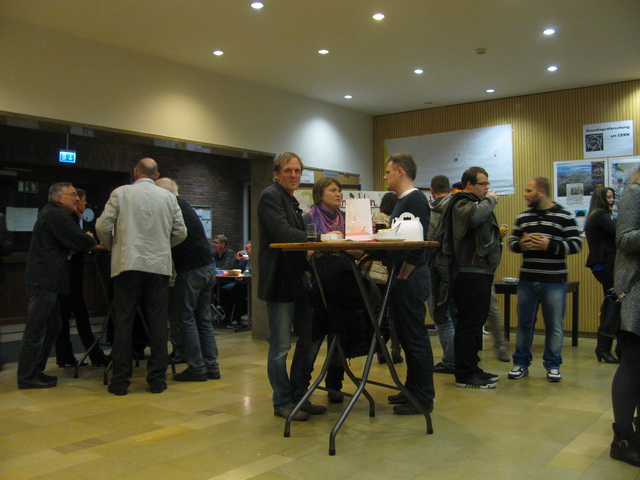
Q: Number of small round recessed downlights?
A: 9